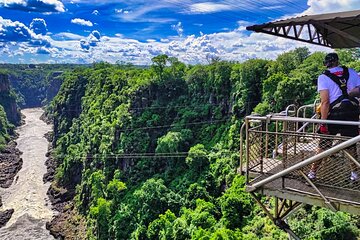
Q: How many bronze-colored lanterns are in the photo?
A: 0